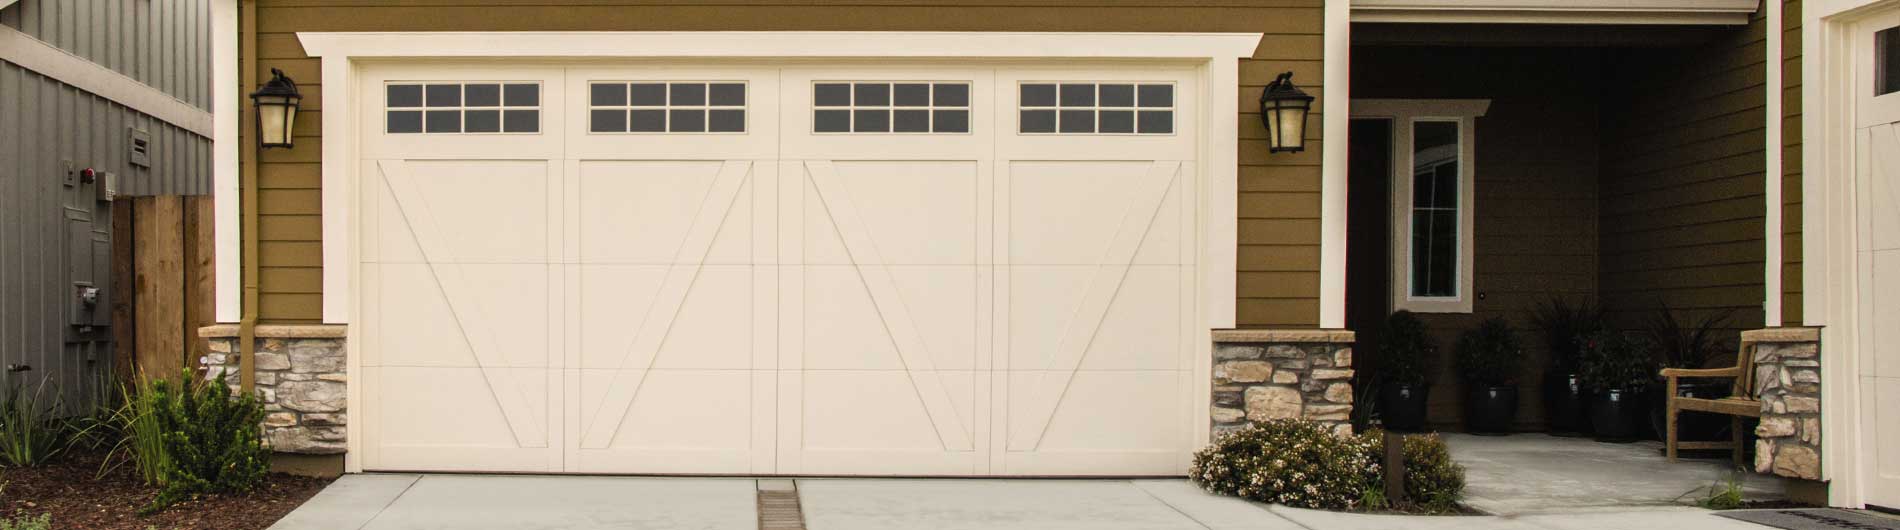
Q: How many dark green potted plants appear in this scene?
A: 5